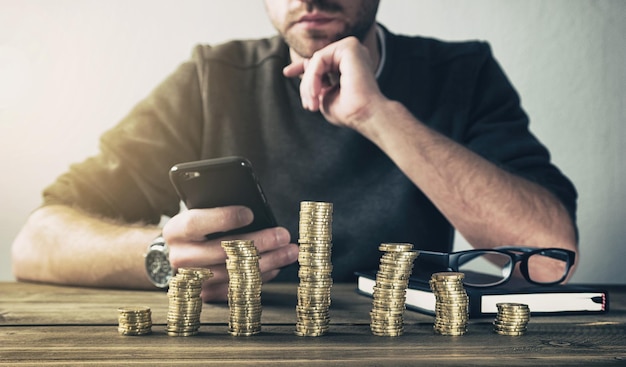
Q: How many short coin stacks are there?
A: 2